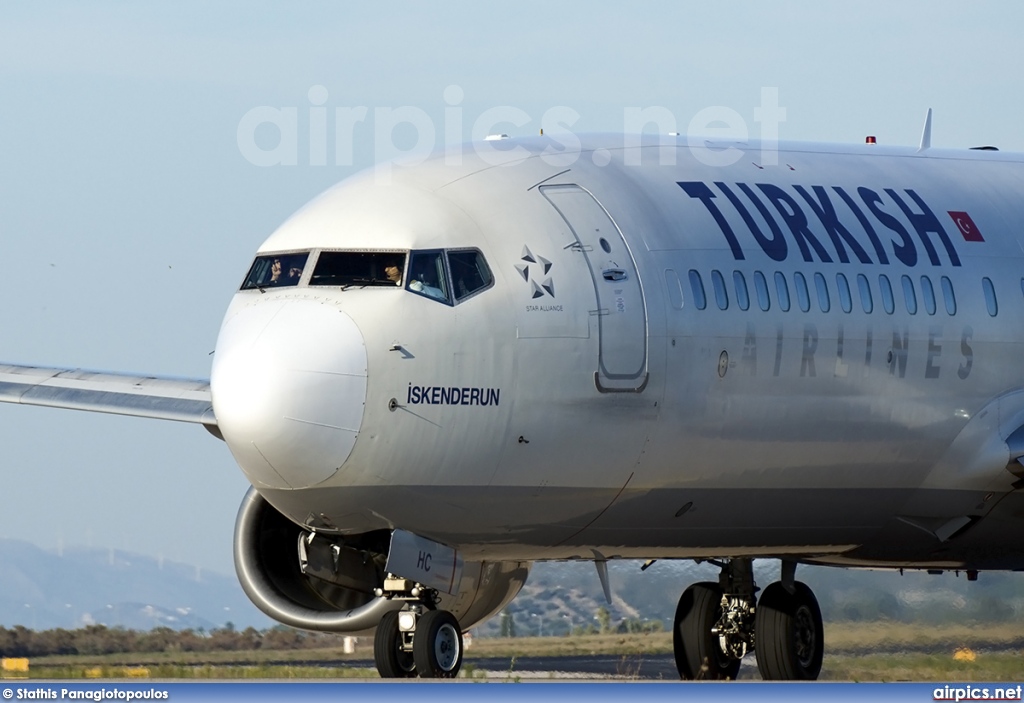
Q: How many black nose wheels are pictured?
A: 2